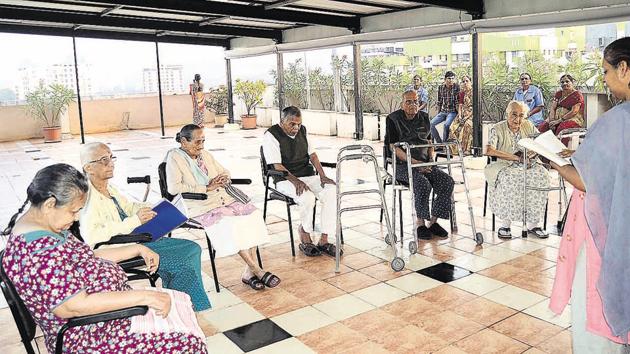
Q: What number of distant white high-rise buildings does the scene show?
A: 2